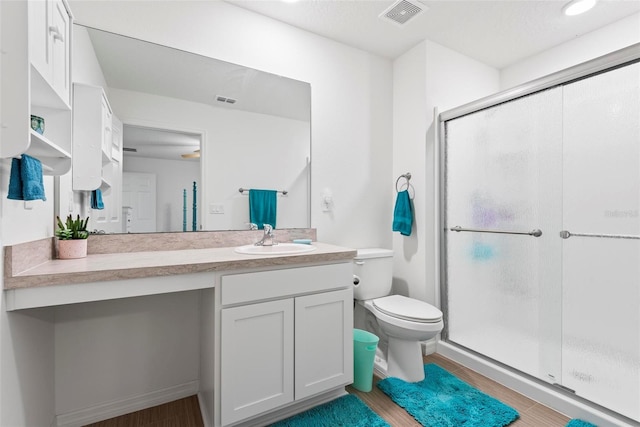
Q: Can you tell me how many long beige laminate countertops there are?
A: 1